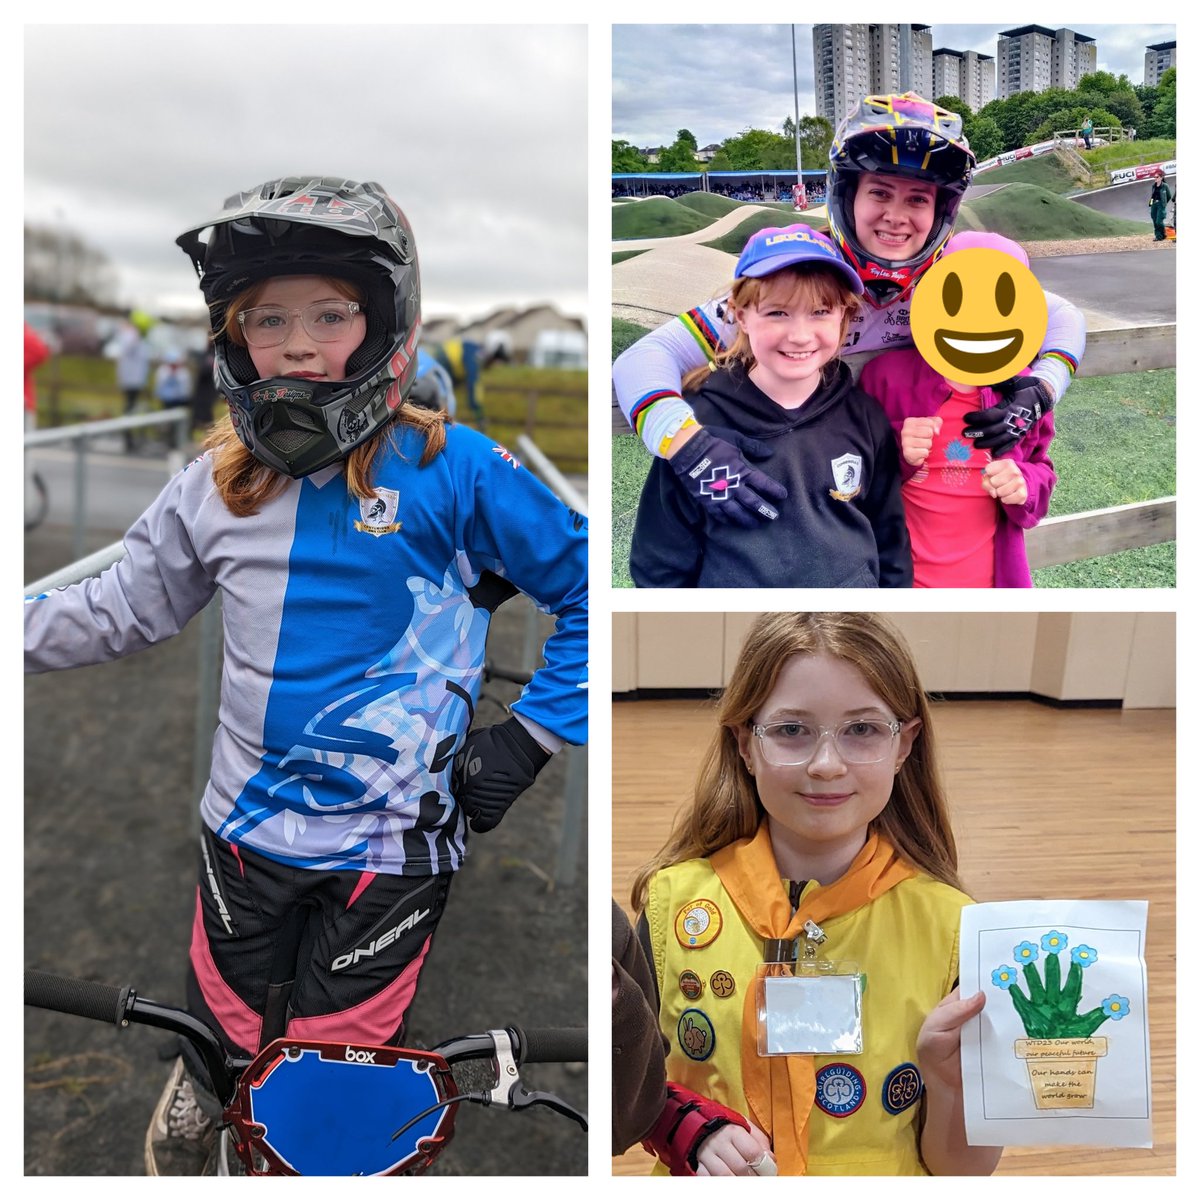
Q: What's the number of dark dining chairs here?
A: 0